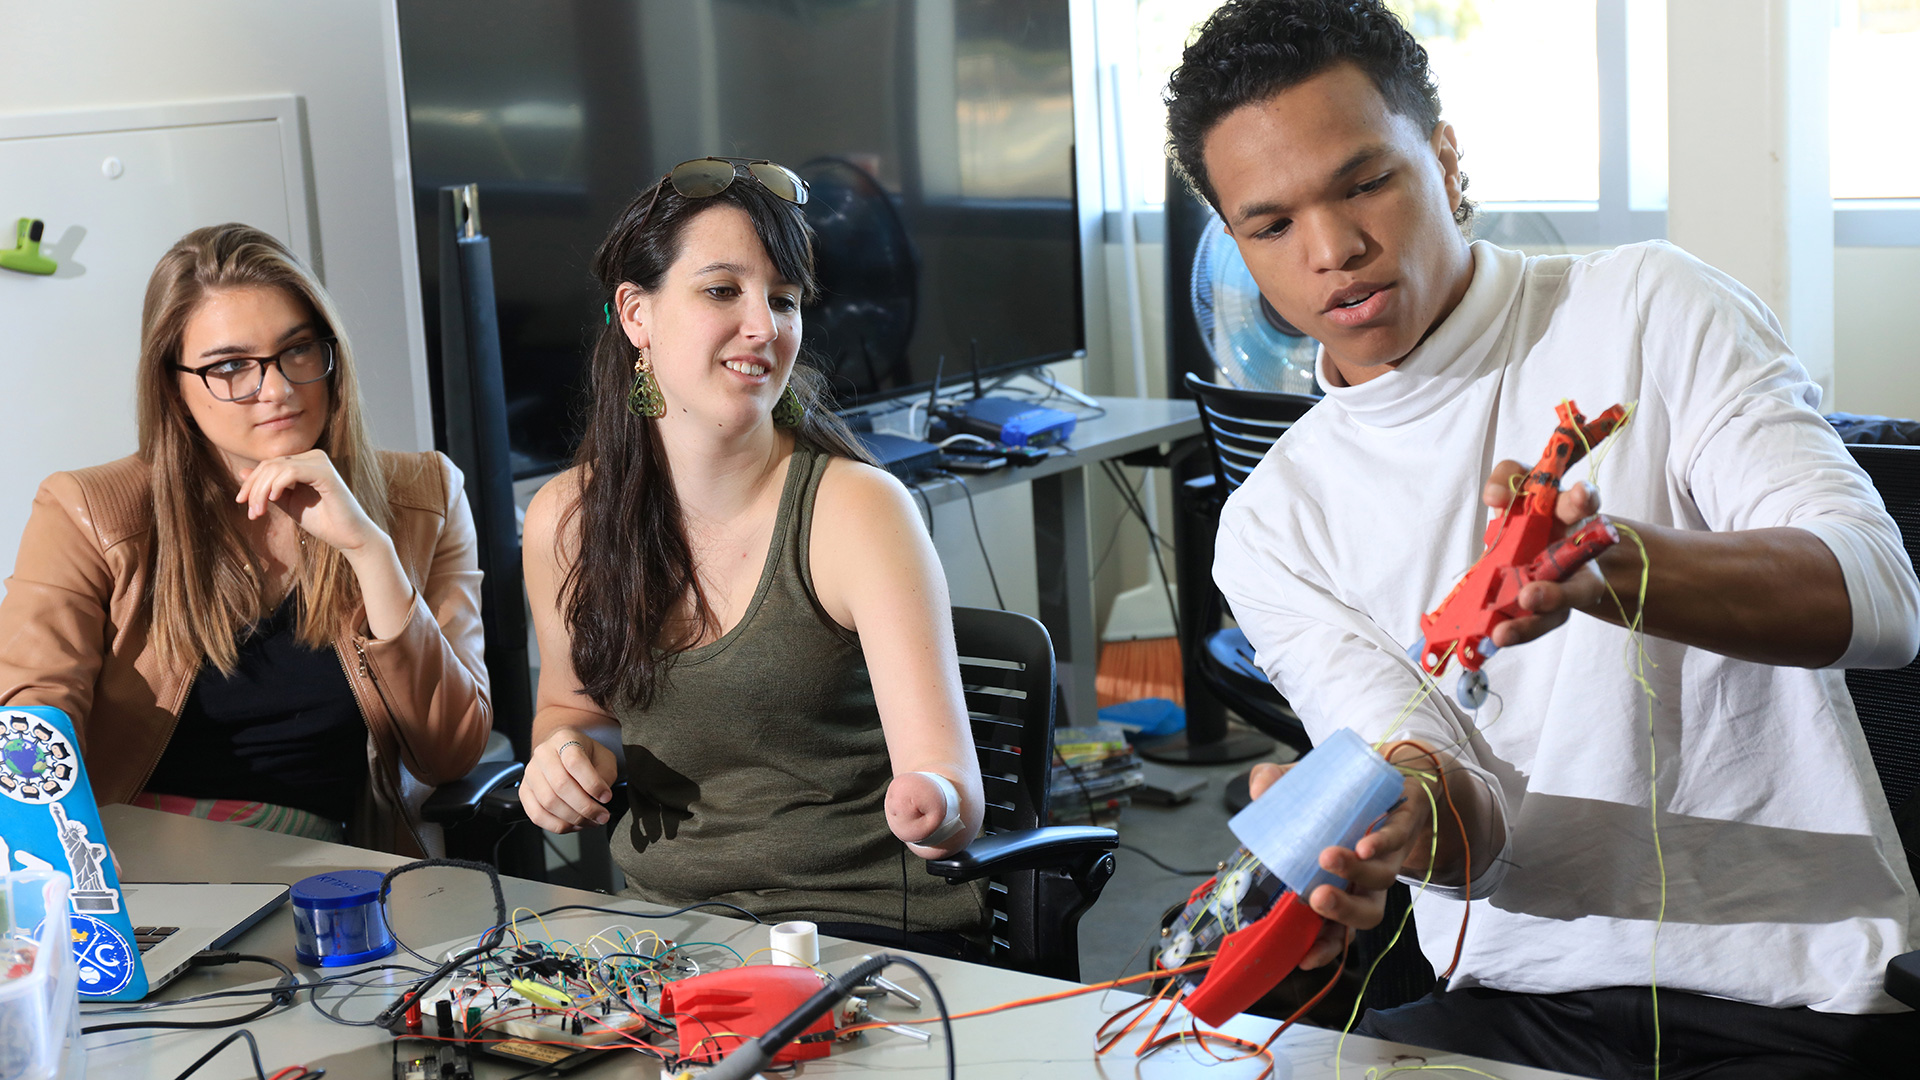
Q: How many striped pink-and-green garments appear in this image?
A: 1